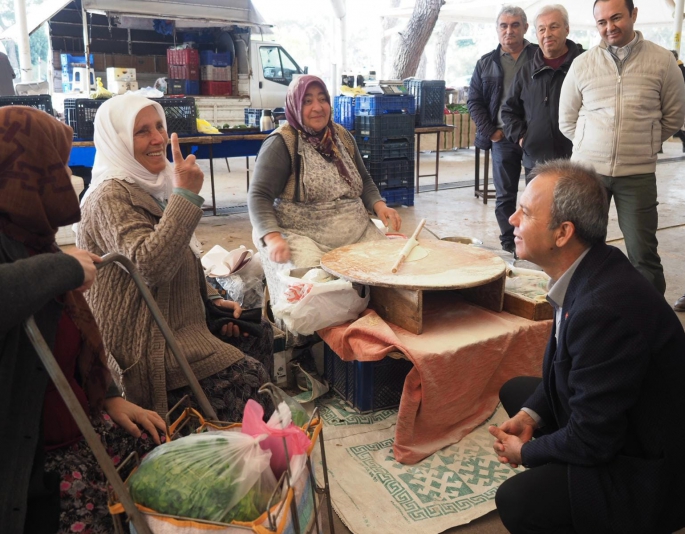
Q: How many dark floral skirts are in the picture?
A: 2